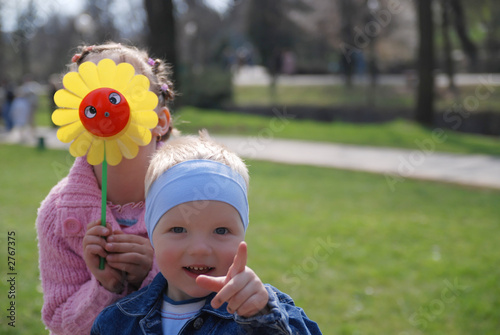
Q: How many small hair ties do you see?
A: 4